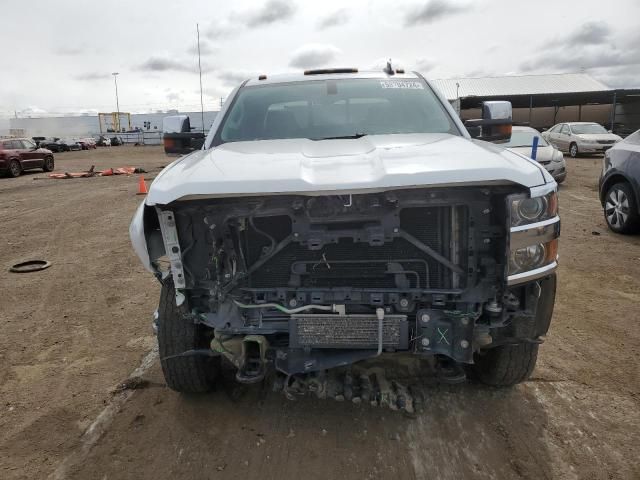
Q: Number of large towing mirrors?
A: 2